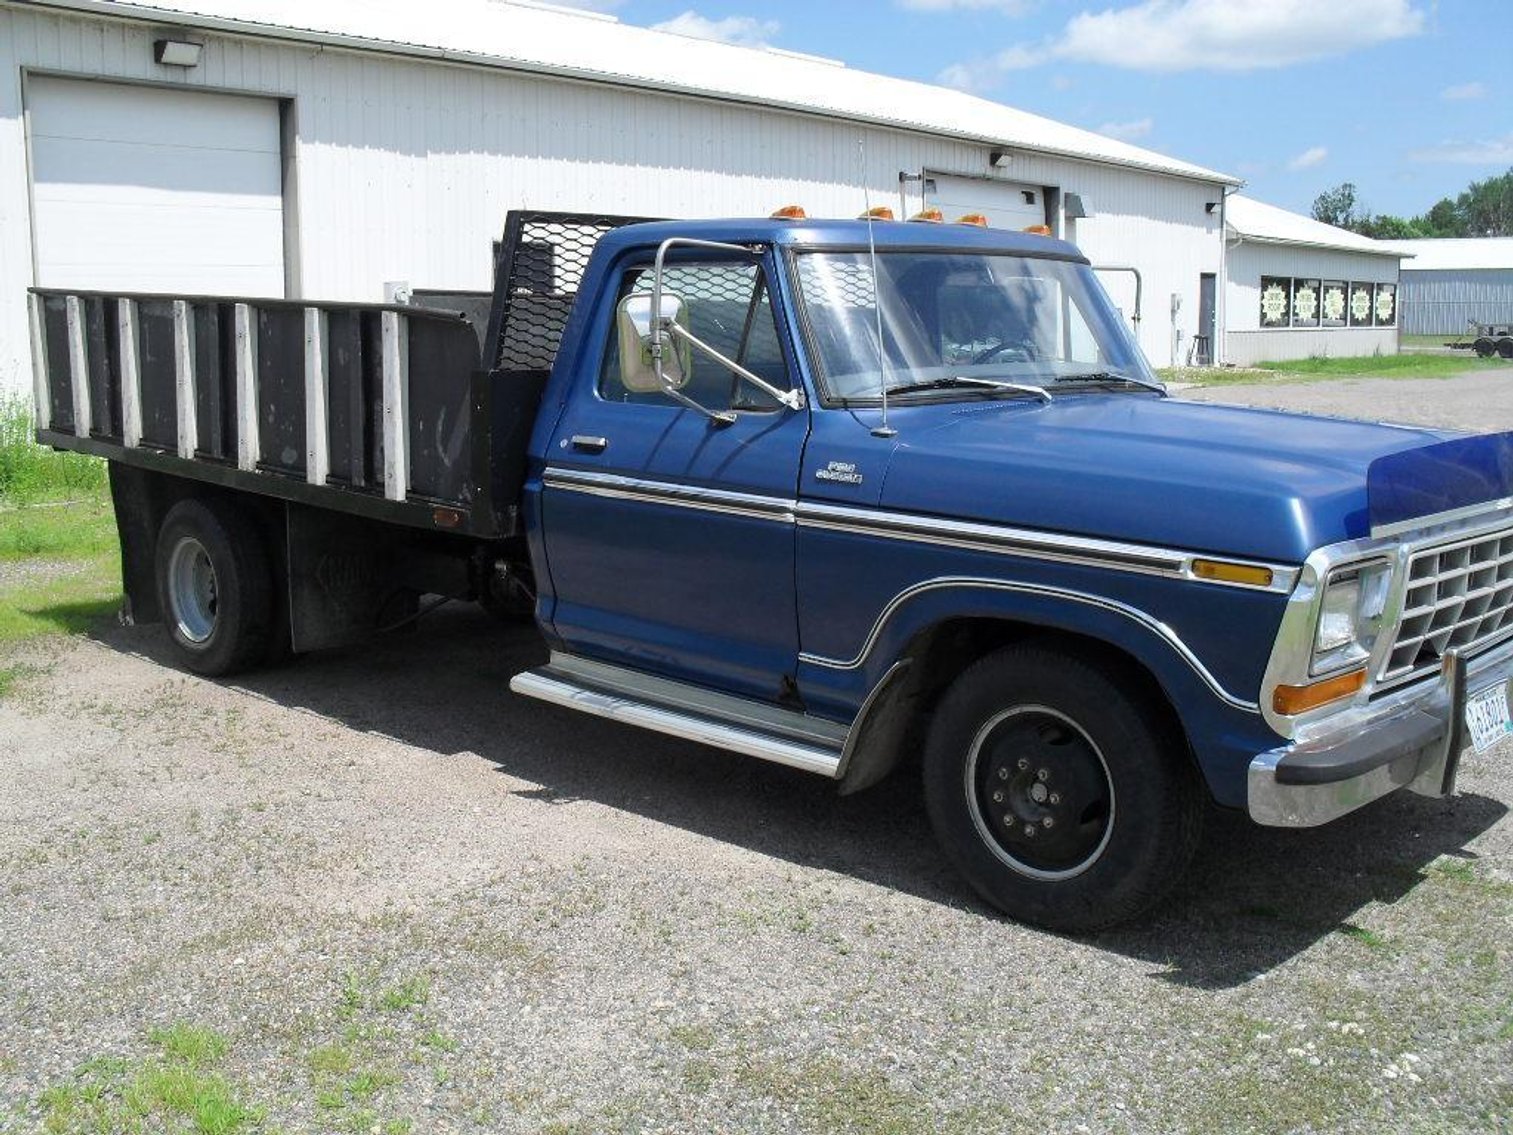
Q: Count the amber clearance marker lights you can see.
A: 5